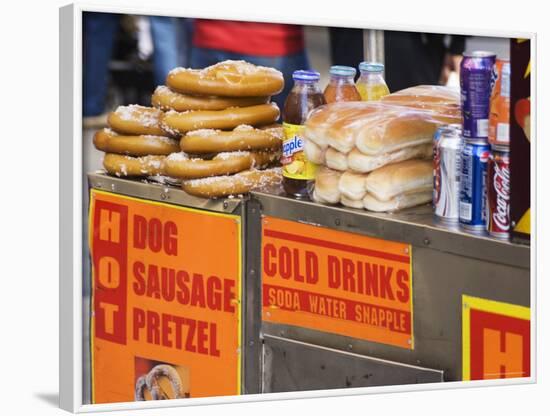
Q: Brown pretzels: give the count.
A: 9